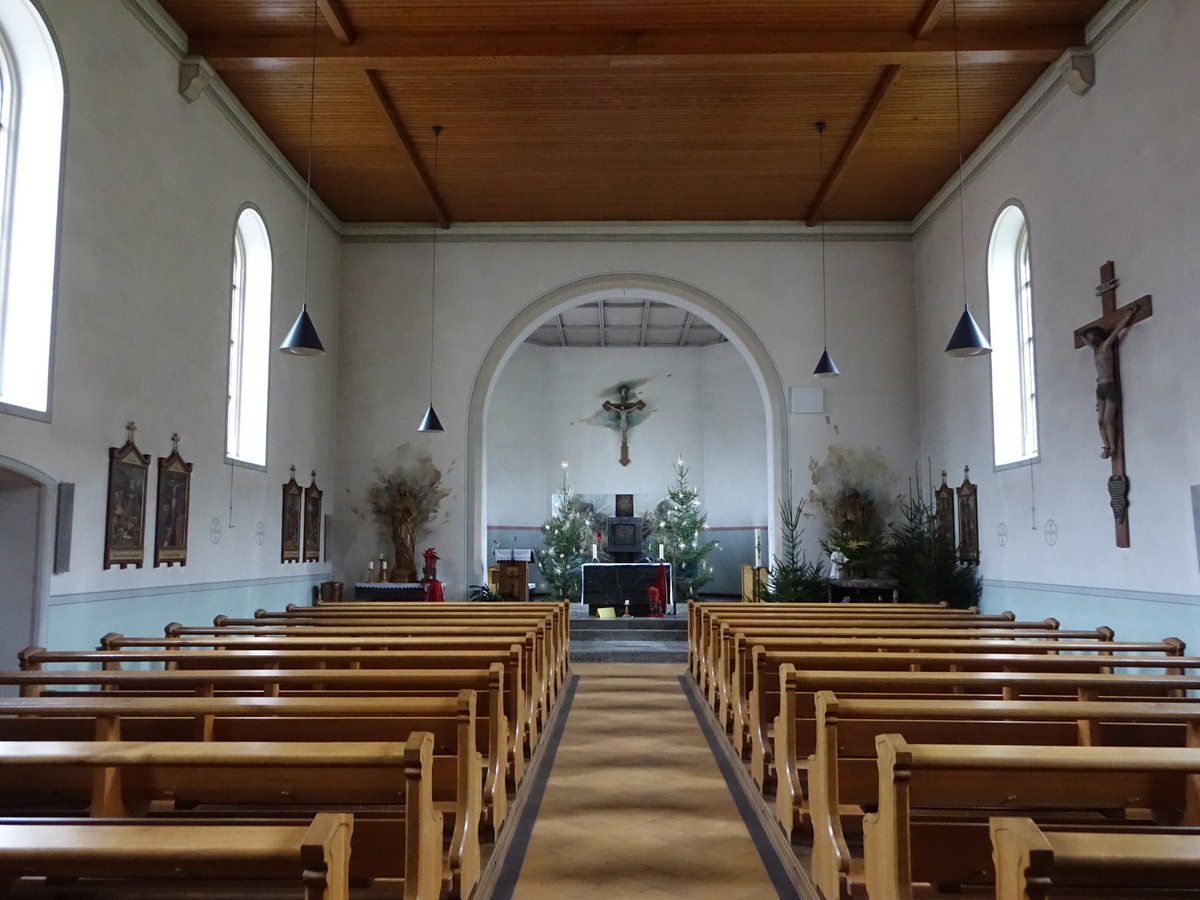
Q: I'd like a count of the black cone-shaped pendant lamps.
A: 4